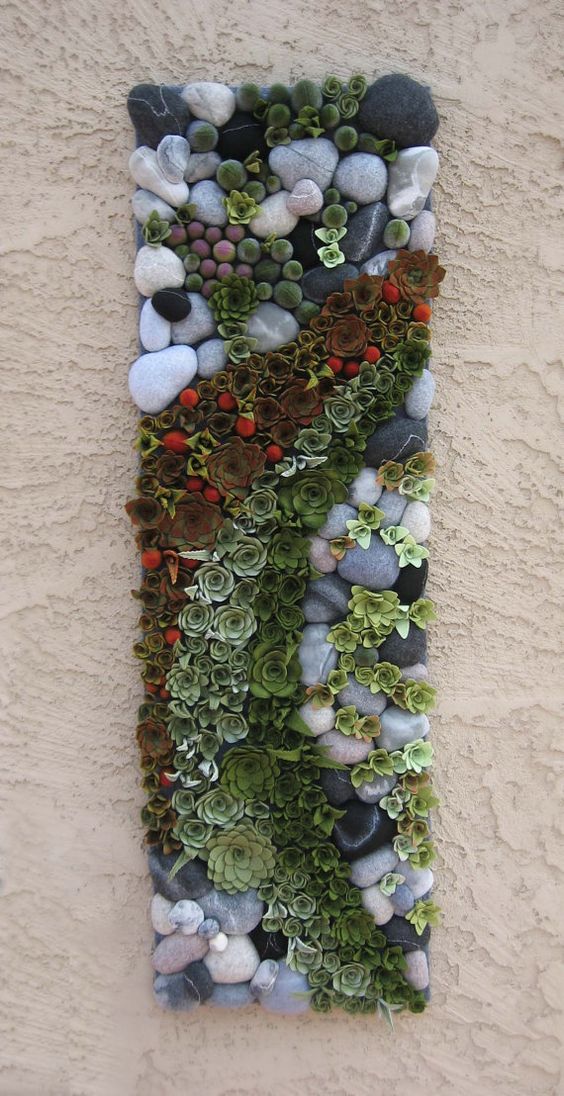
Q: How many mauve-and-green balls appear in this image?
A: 10